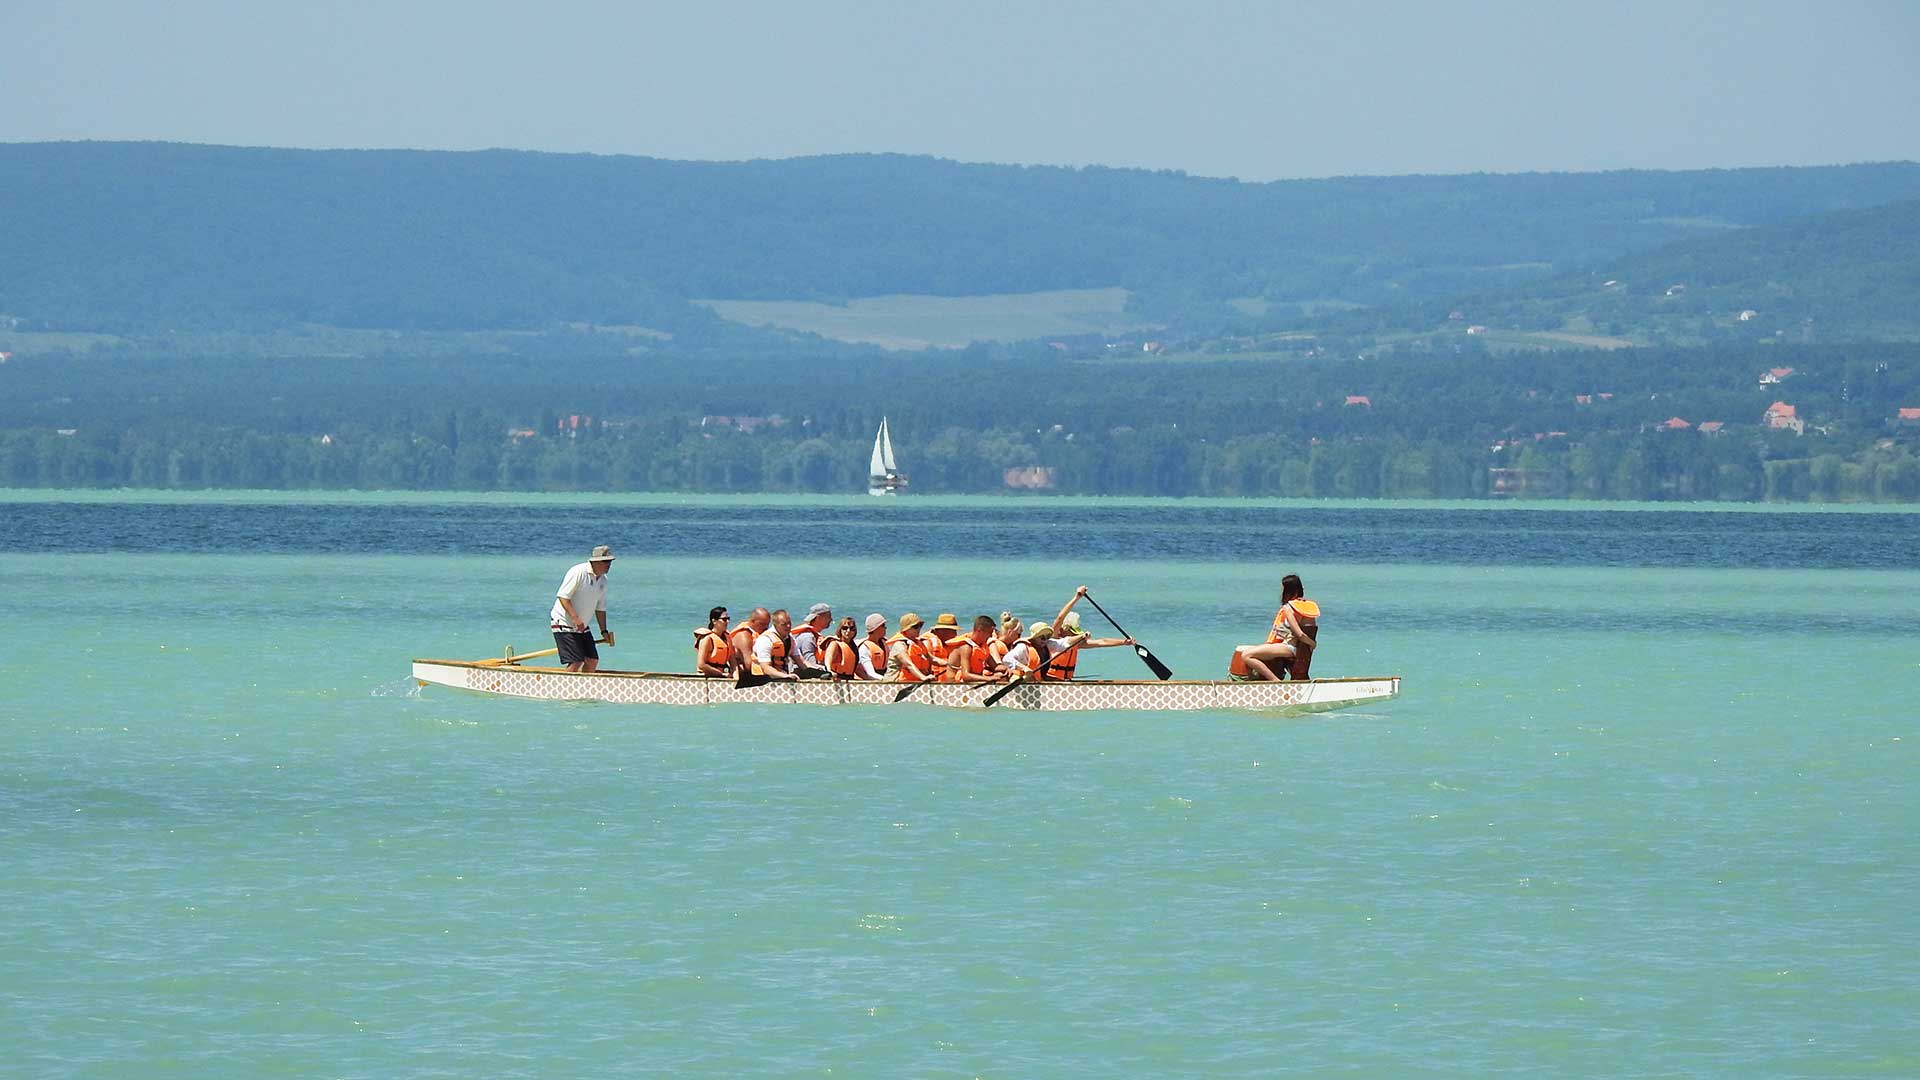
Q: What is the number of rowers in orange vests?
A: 12